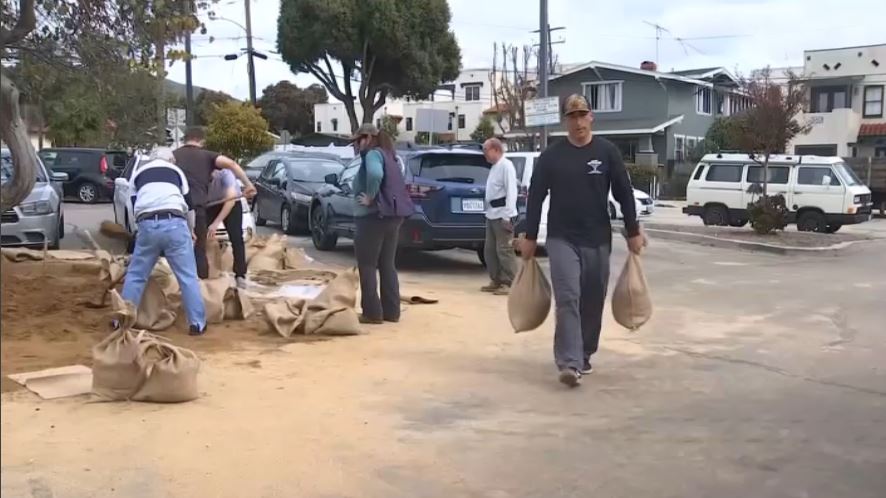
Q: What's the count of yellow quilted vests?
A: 0